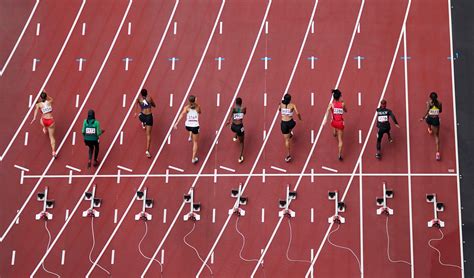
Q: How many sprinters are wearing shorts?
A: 7